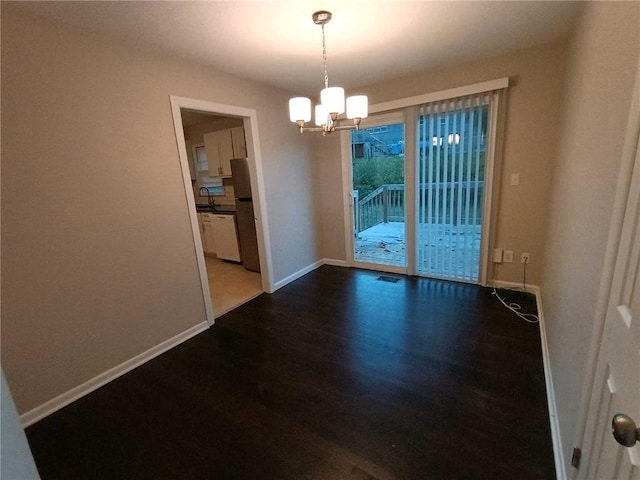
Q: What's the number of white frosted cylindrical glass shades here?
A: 4